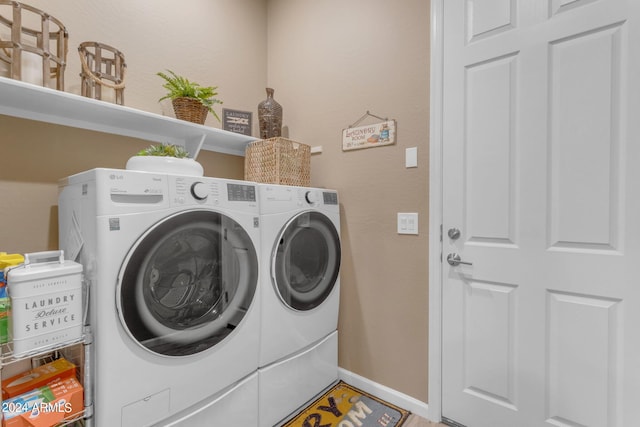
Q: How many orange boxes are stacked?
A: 2